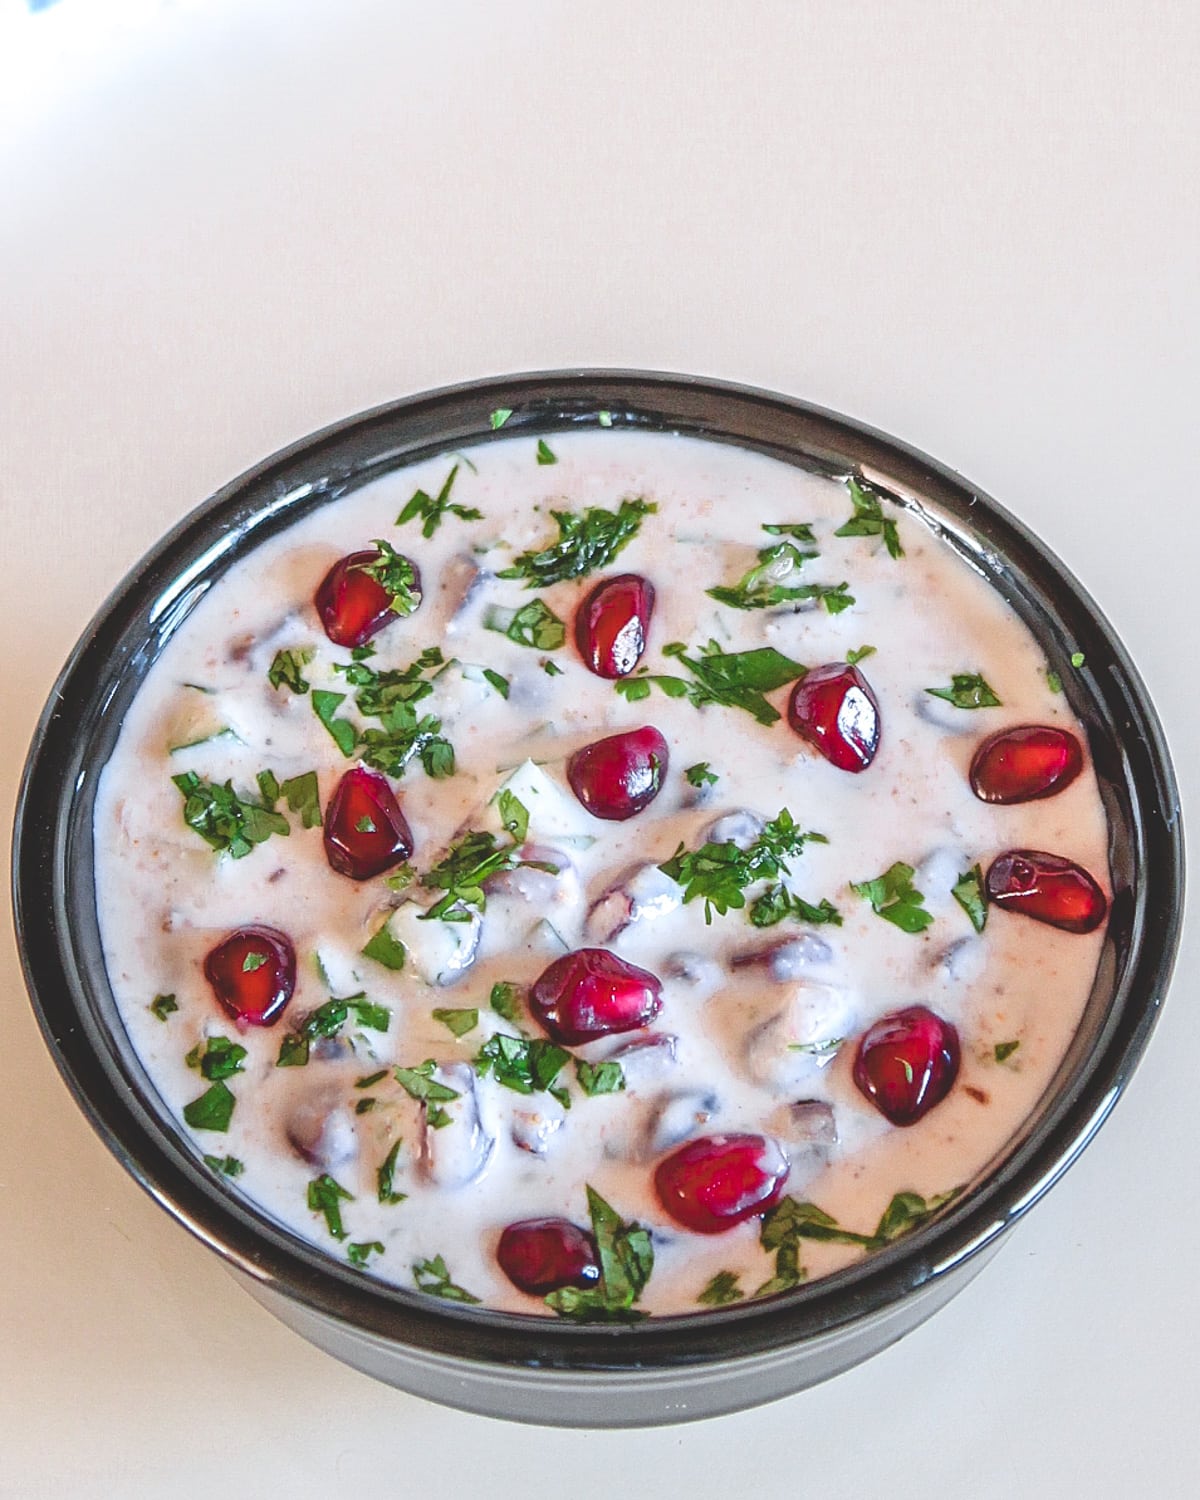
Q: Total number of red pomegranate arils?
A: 12